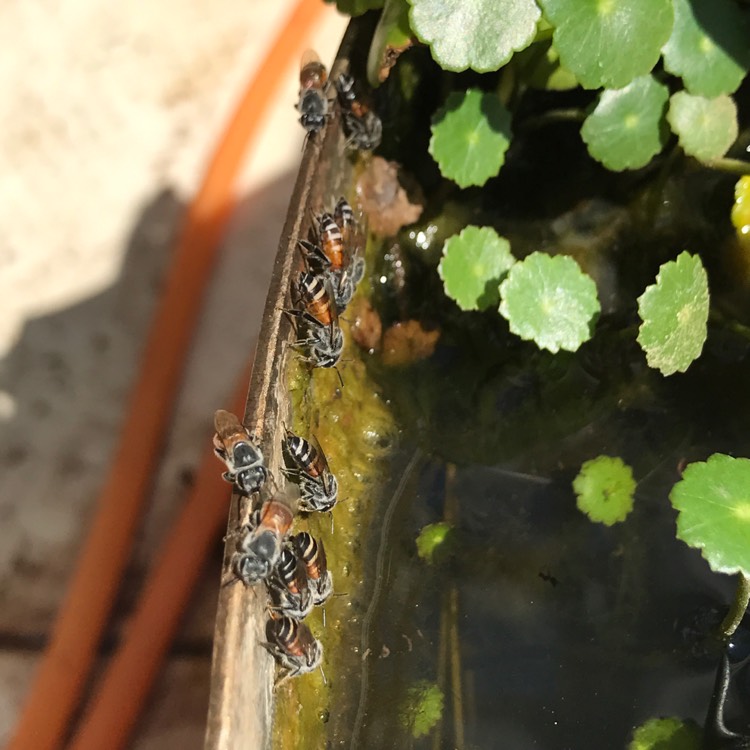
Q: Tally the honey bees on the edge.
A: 11